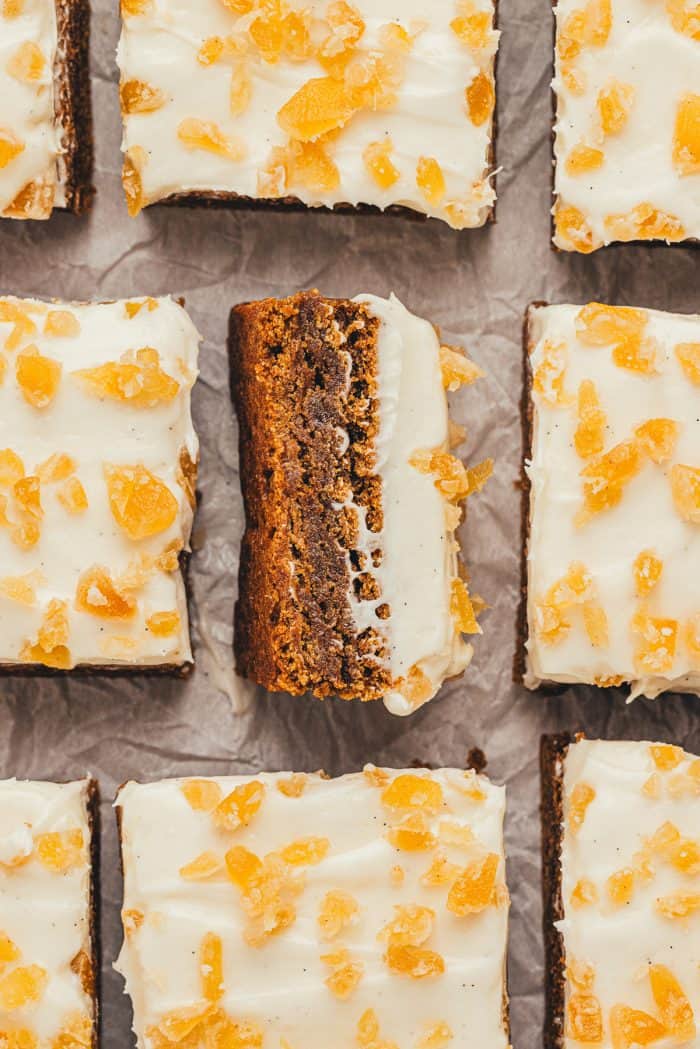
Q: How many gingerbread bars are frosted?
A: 9